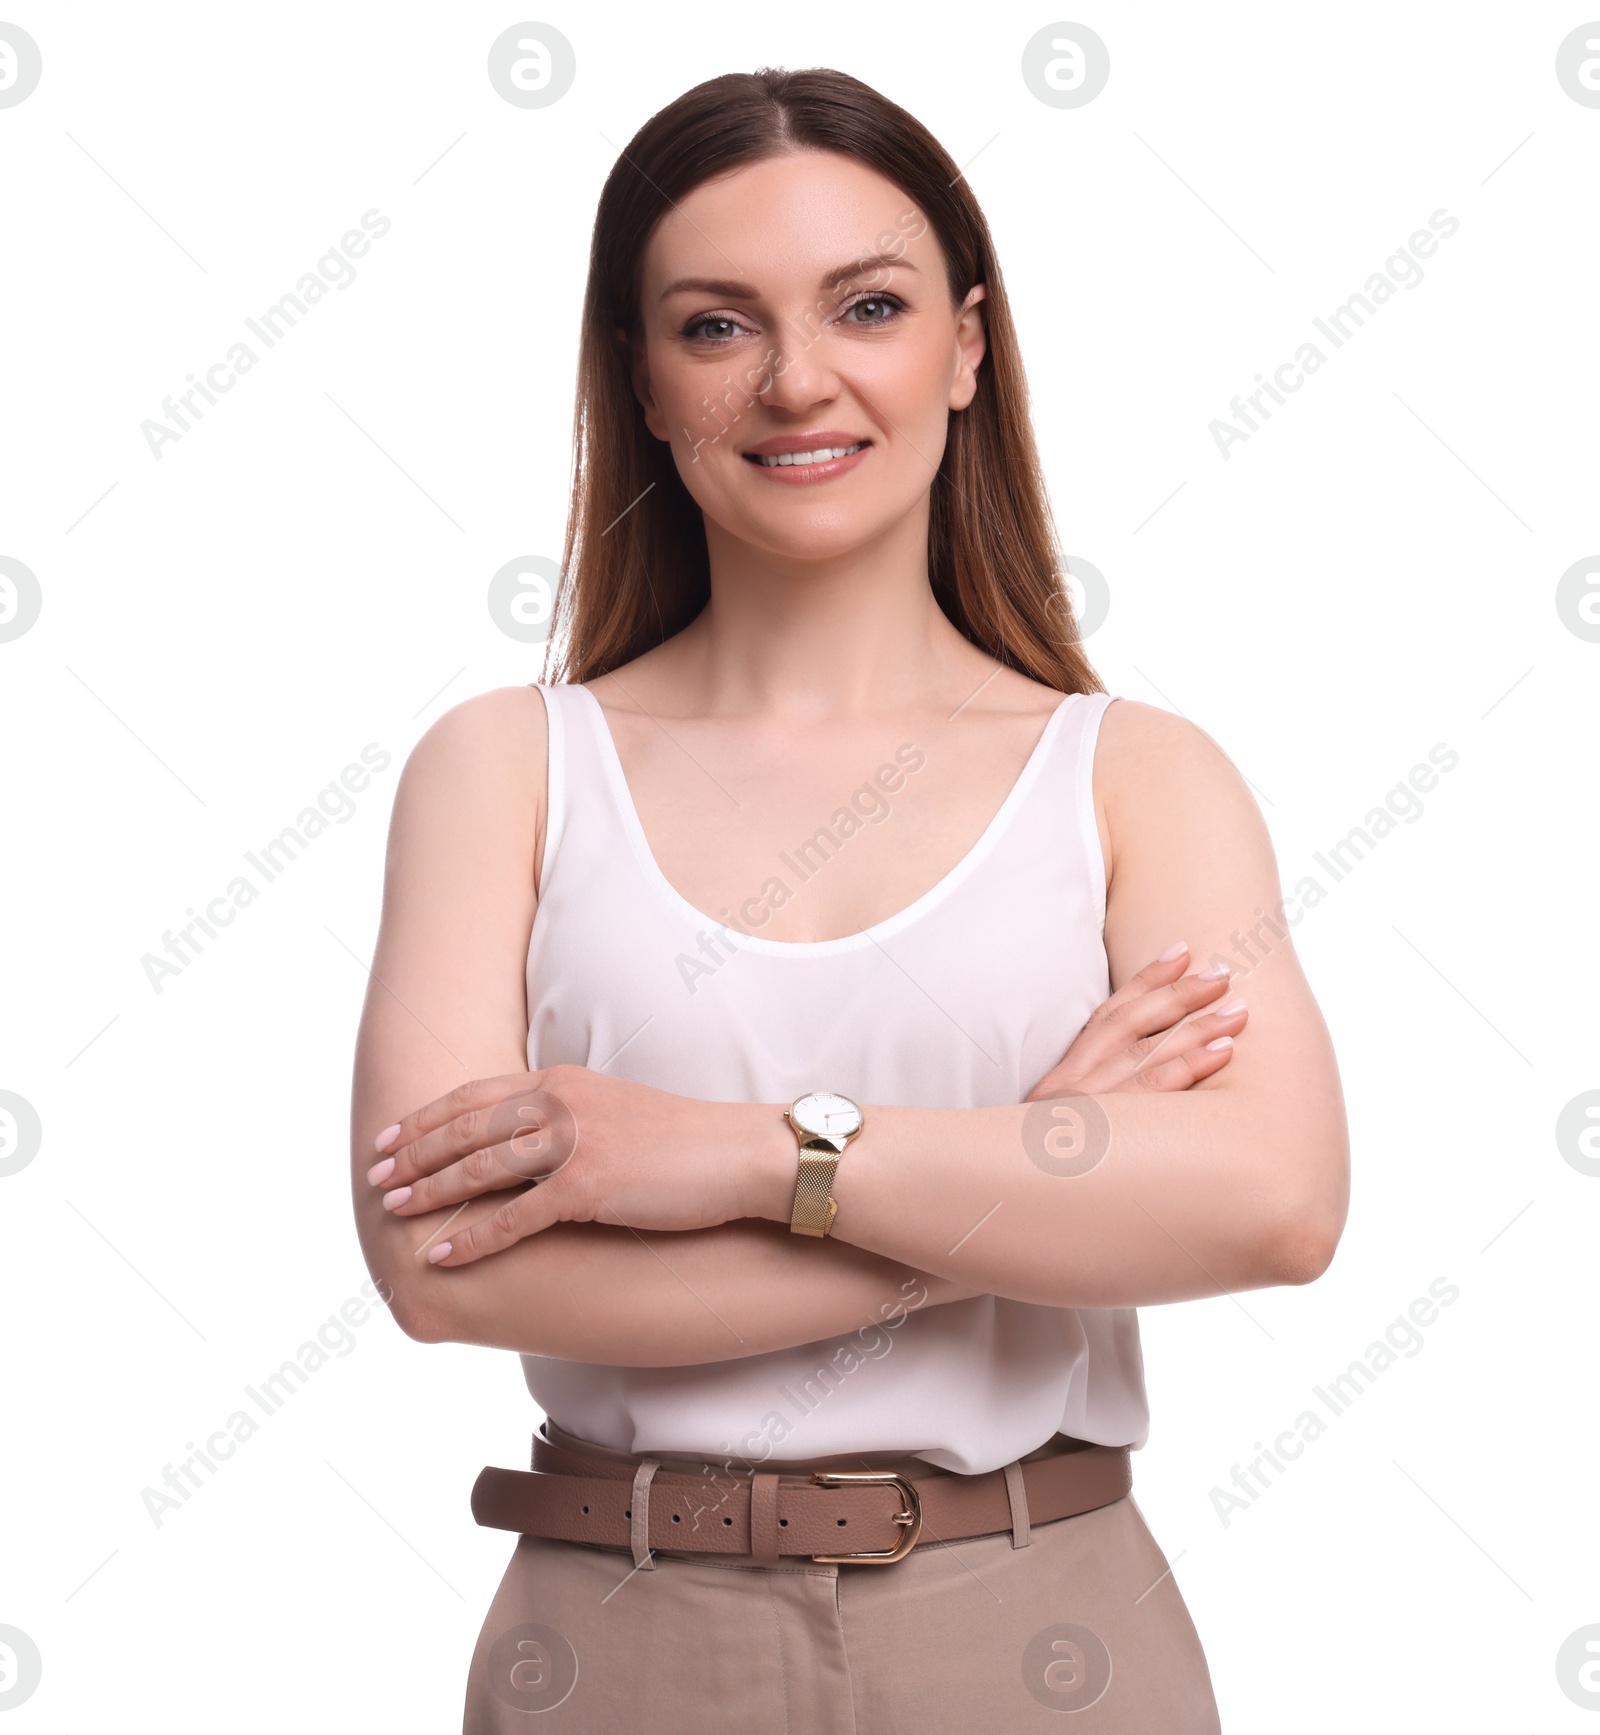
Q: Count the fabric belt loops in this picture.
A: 2